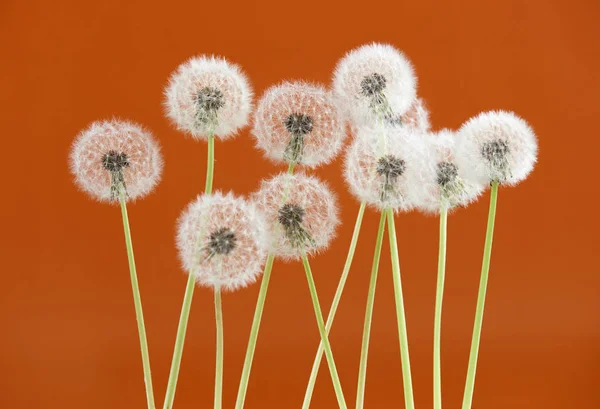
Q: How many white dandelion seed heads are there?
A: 10